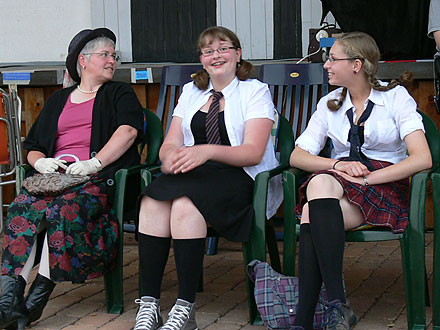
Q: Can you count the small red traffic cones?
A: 0